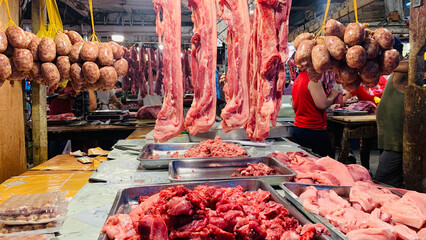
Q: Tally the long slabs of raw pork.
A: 4